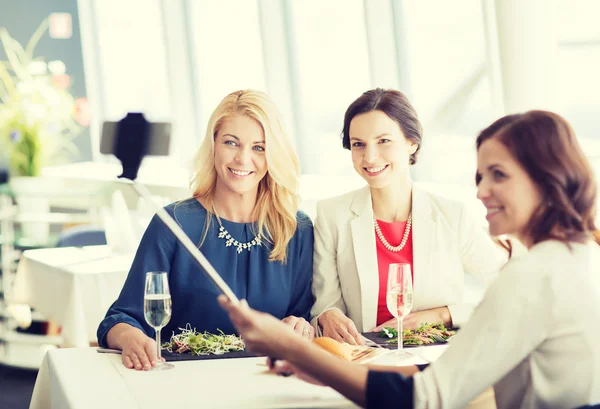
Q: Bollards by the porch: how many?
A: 0